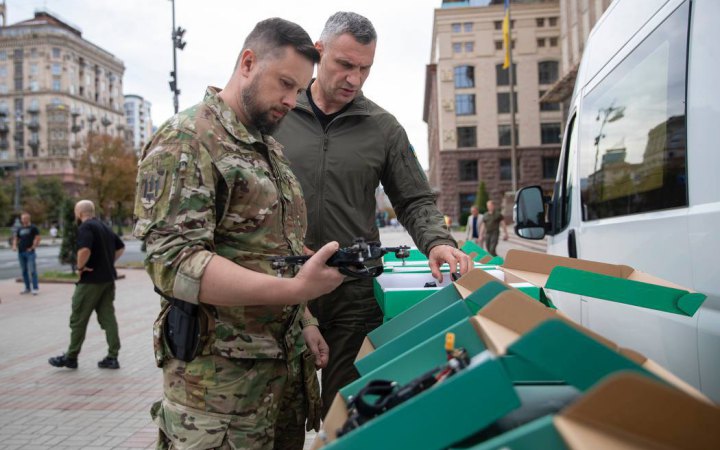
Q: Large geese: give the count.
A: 0